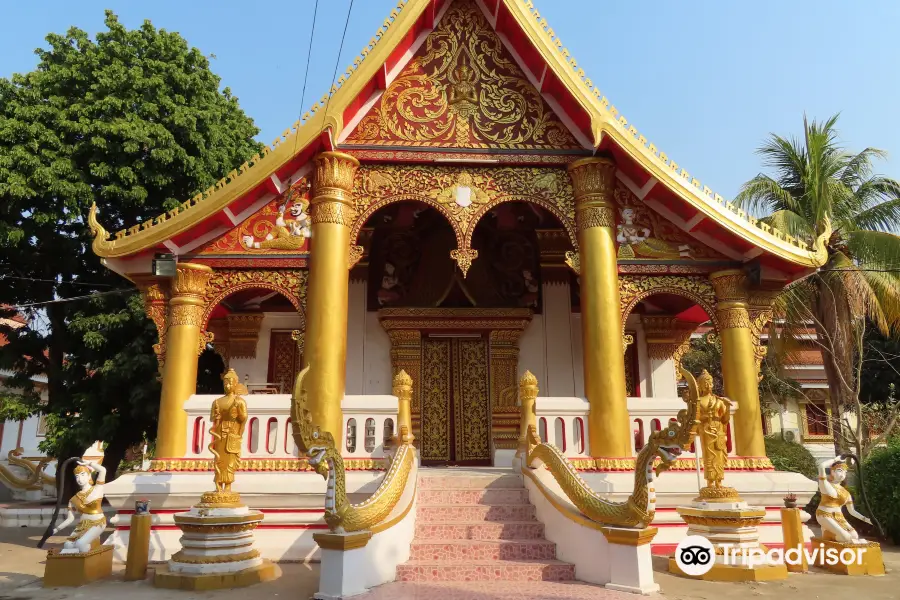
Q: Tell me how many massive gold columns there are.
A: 4